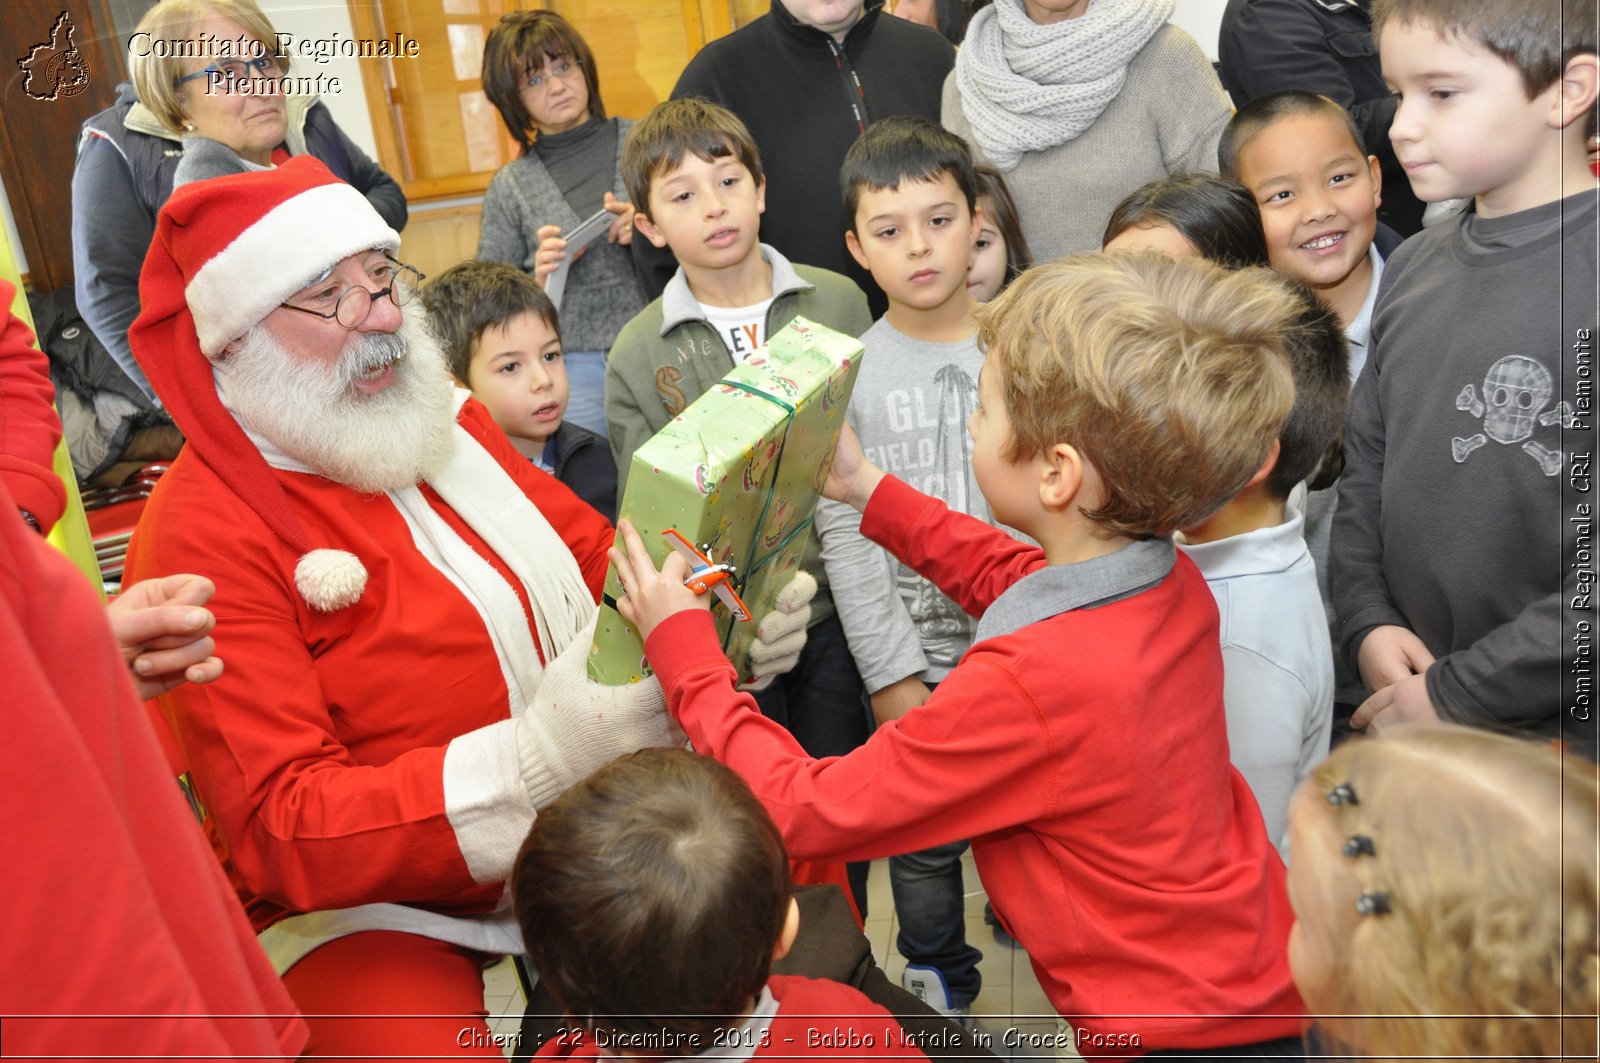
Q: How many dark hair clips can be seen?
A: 3